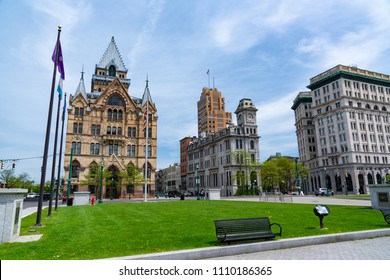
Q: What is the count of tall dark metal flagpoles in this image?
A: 3